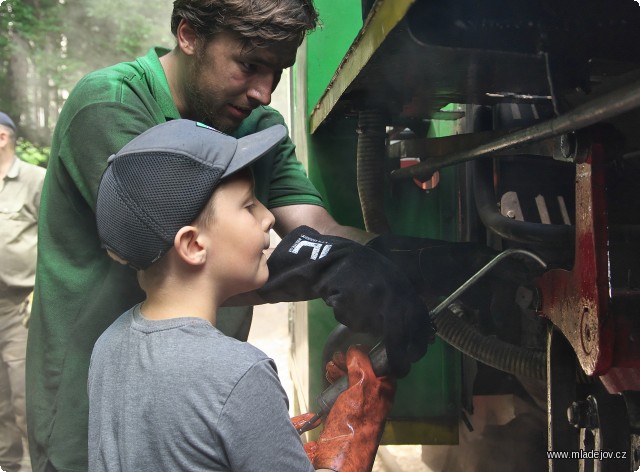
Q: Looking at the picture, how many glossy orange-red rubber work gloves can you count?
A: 2